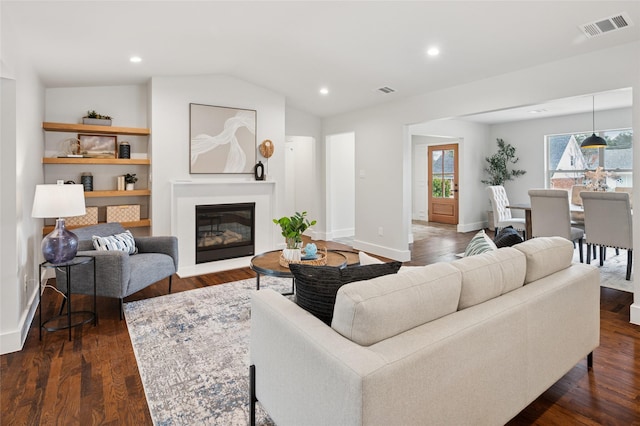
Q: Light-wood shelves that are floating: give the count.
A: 4